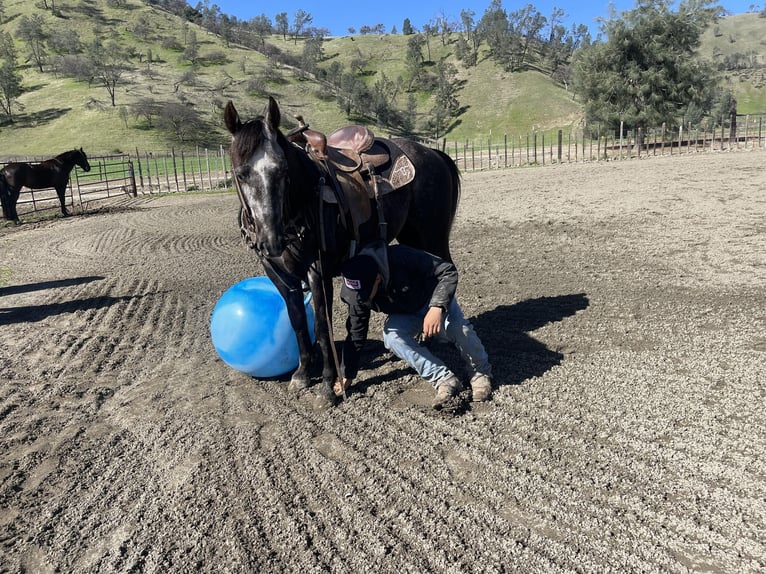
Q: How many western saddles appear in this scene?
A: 1